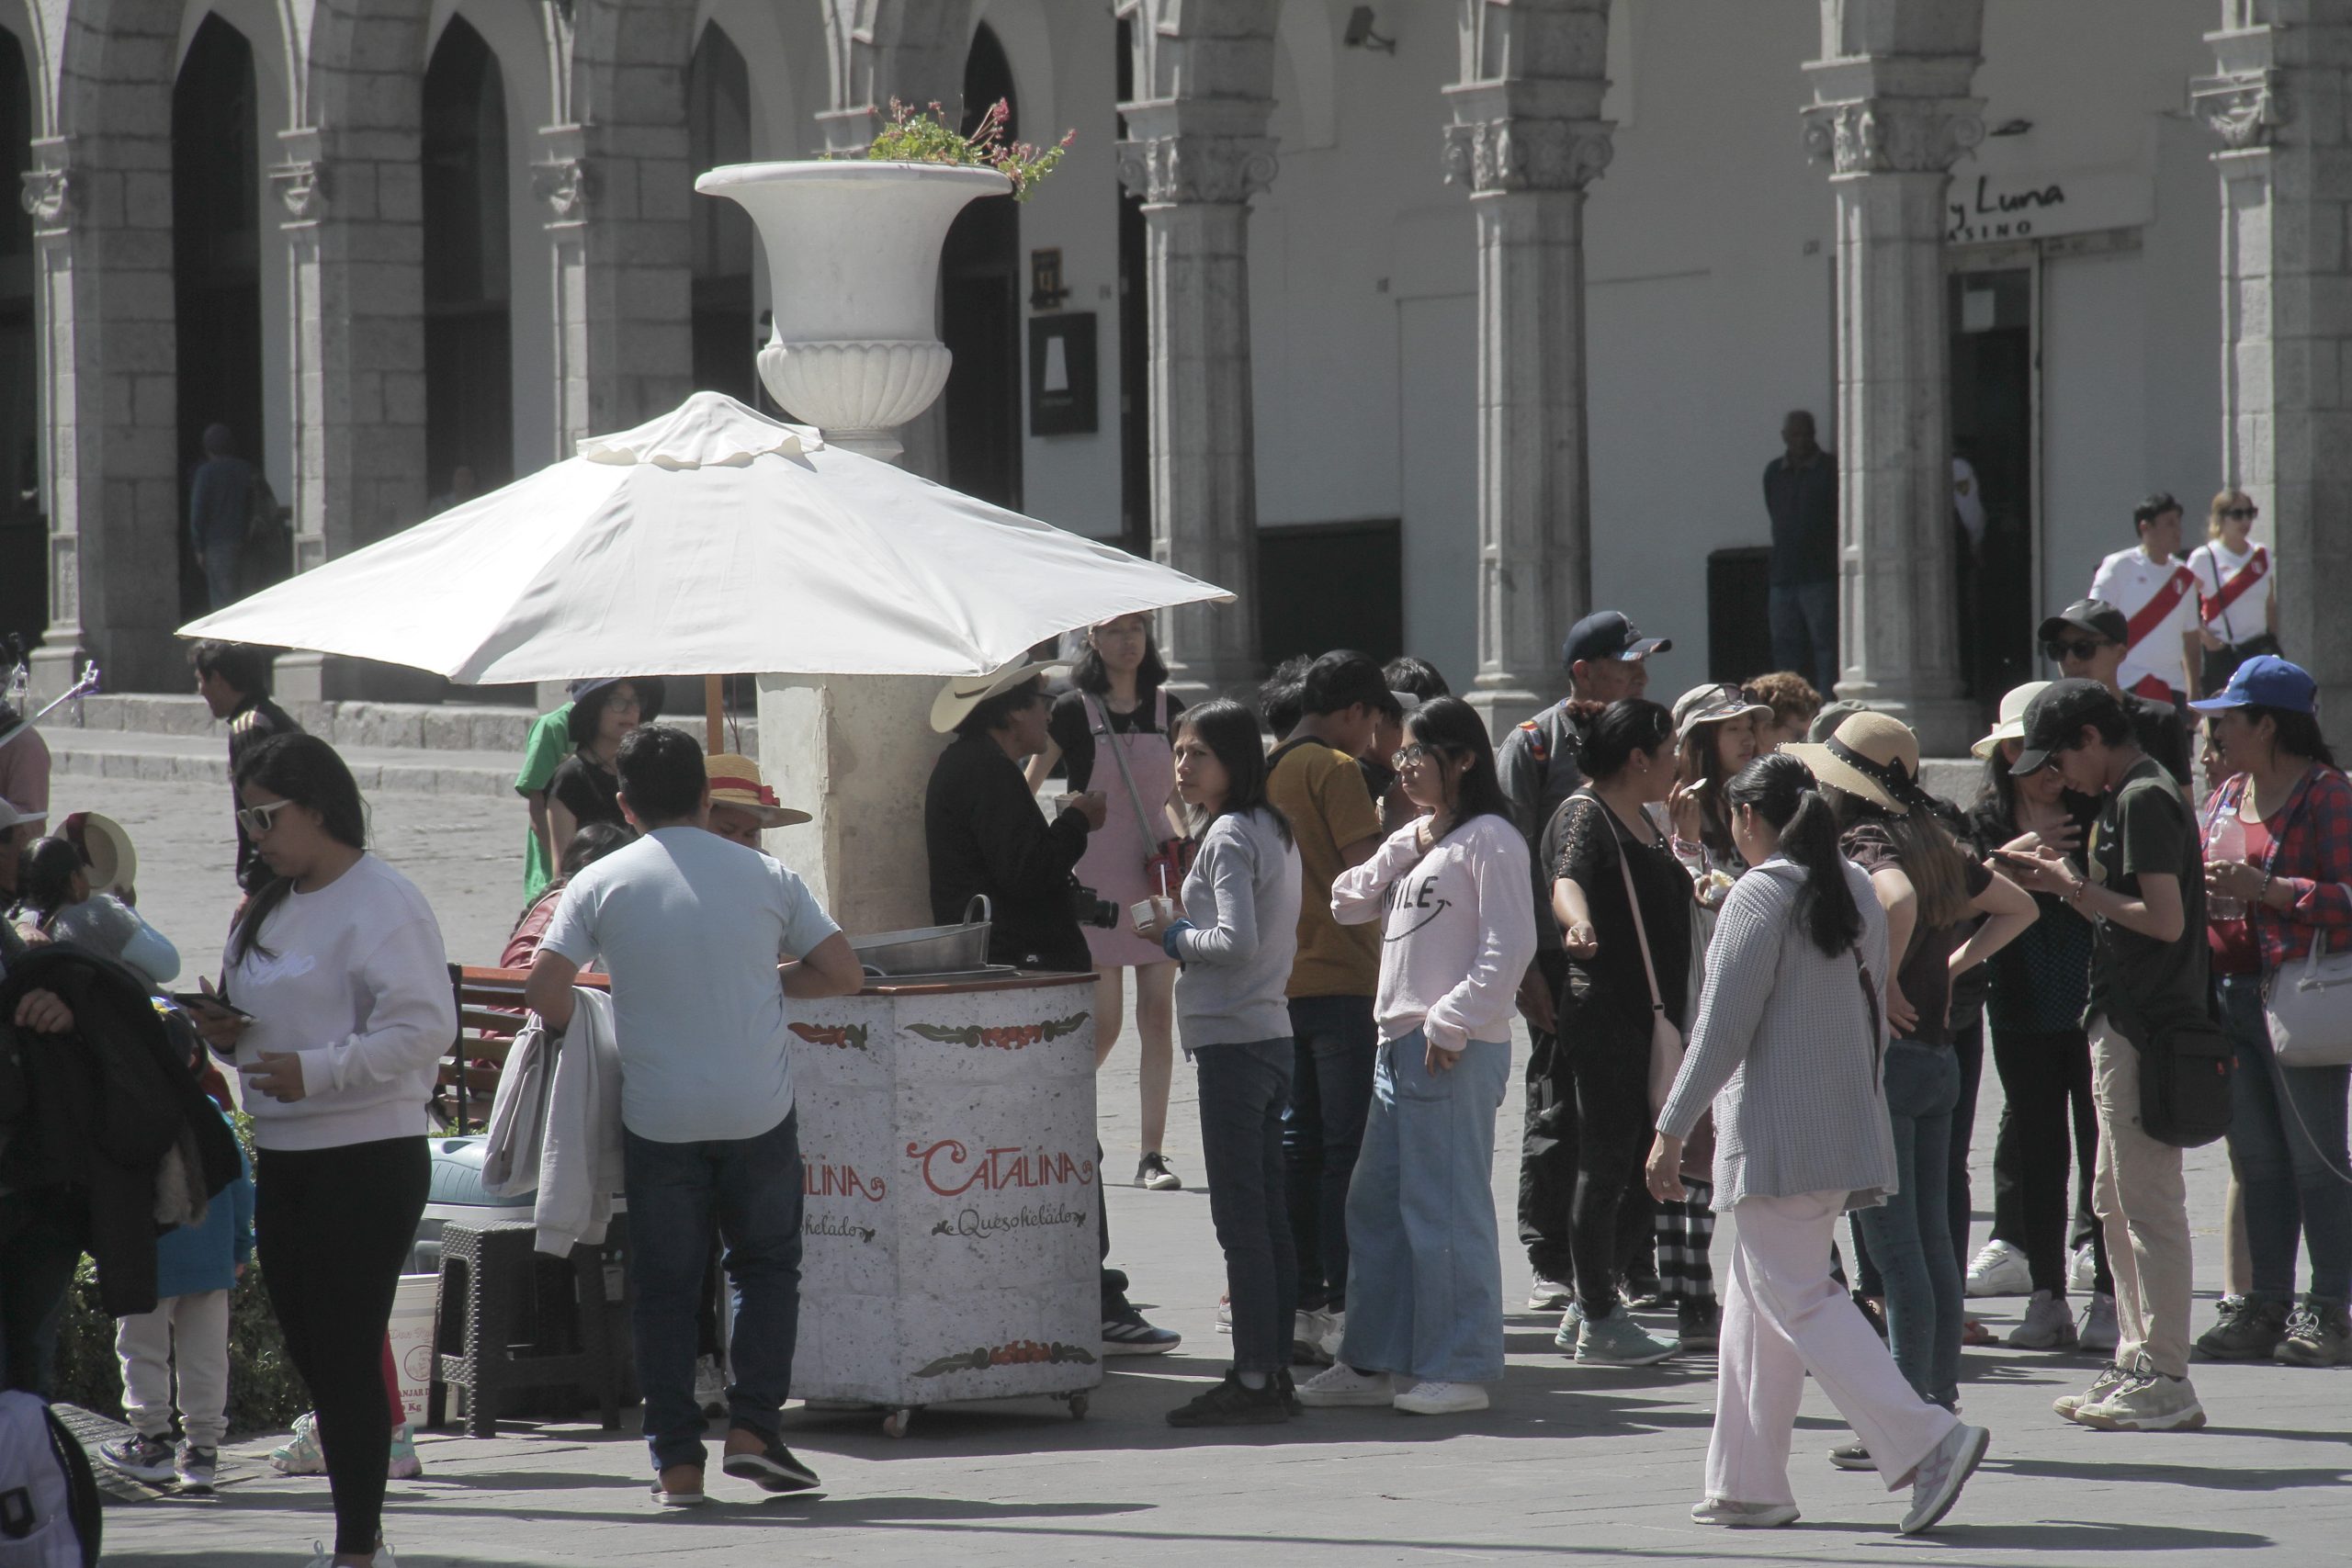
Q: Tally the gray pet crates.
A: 0